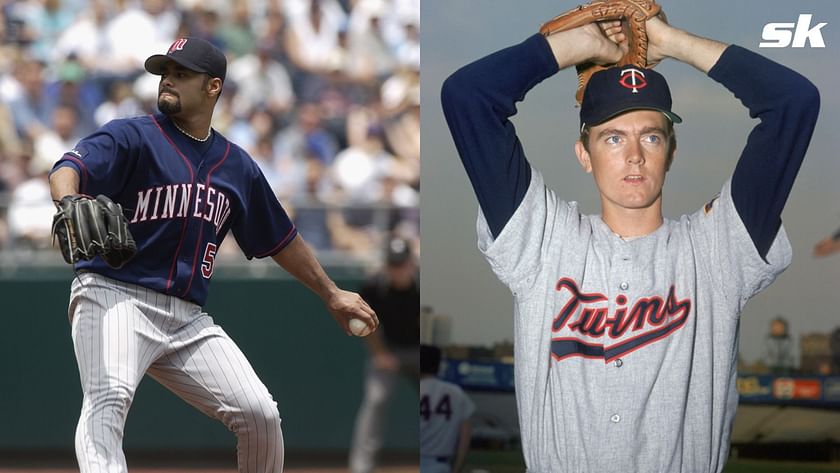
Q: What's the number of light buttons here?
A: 3